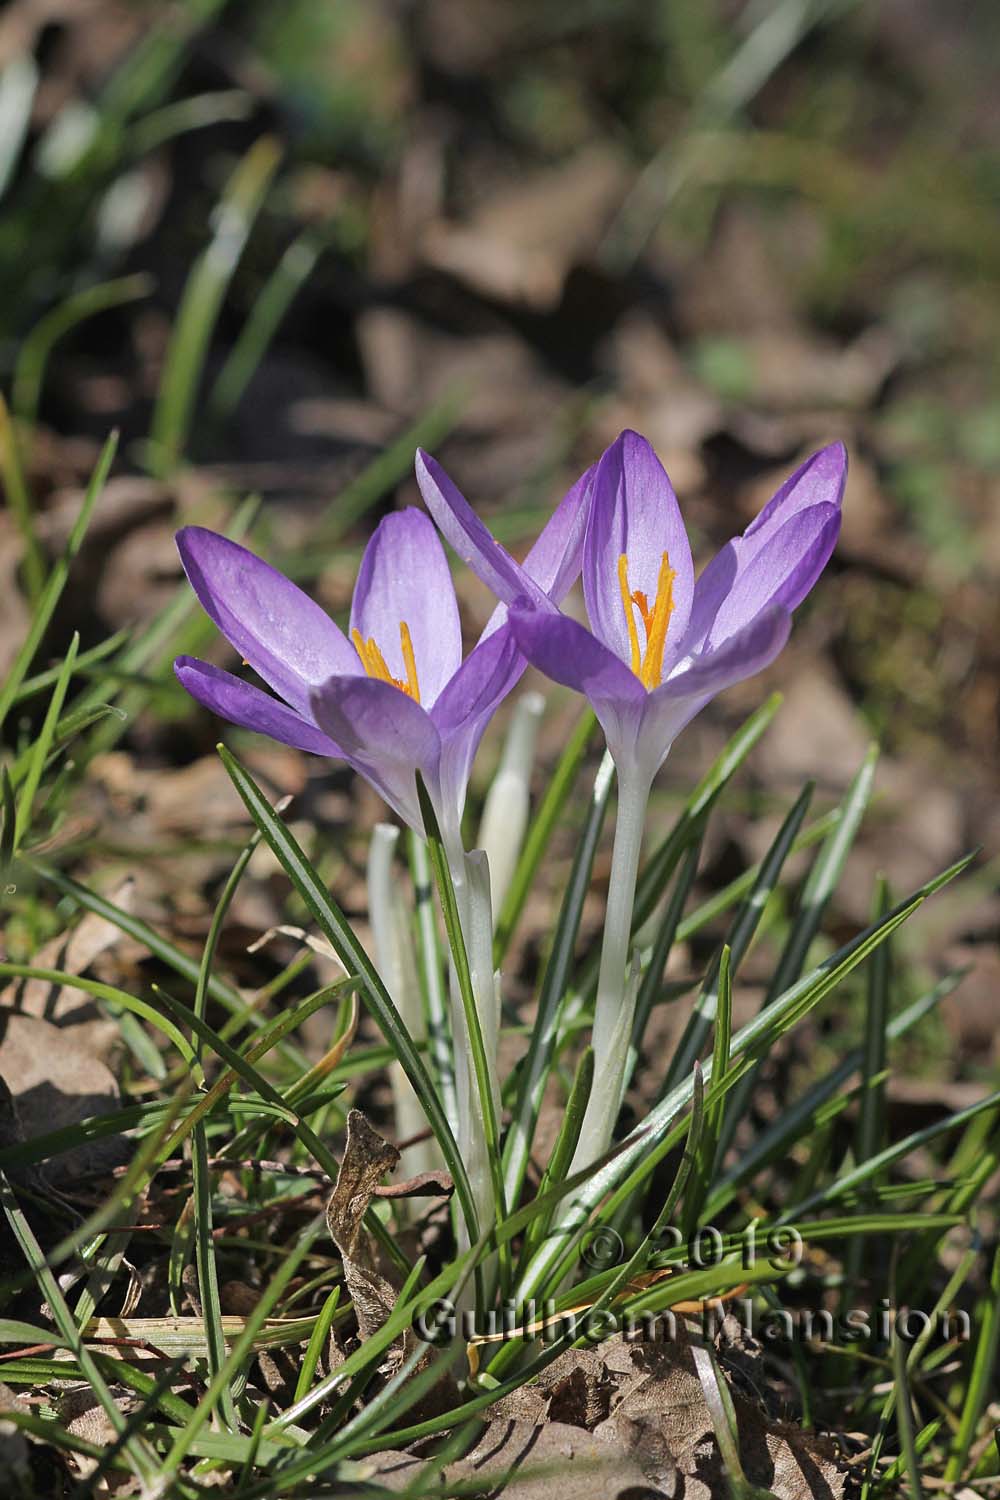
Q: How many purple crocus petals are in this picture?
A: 12